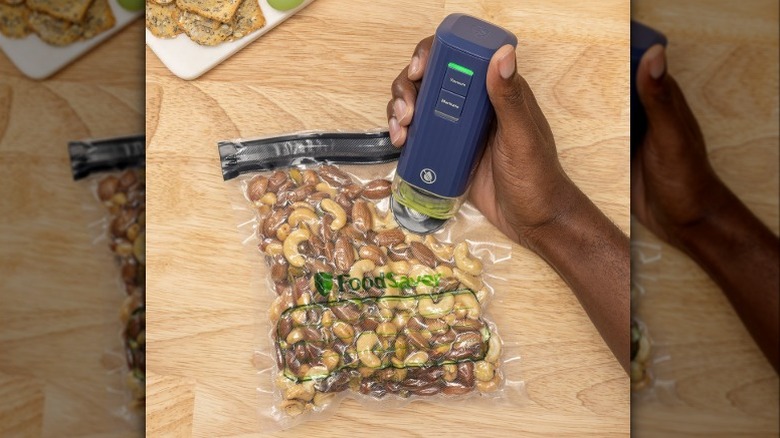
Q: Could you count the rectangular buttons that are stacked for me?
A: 2